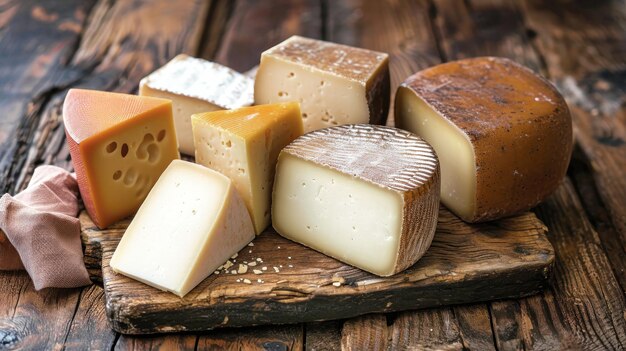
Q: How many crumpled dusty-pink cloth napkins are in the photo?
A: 1